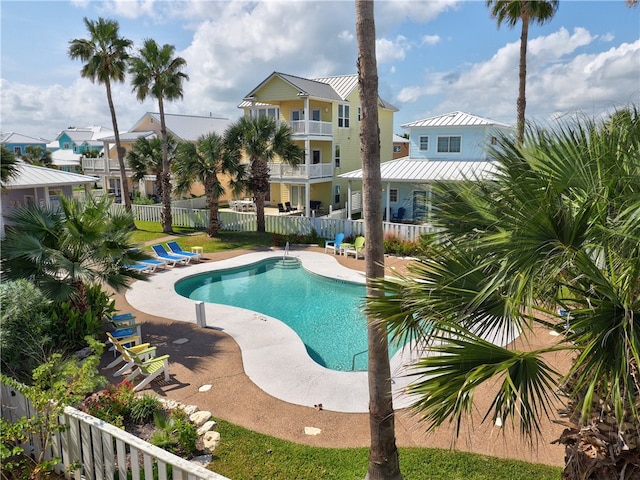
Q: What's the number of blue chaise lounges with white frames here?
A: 4